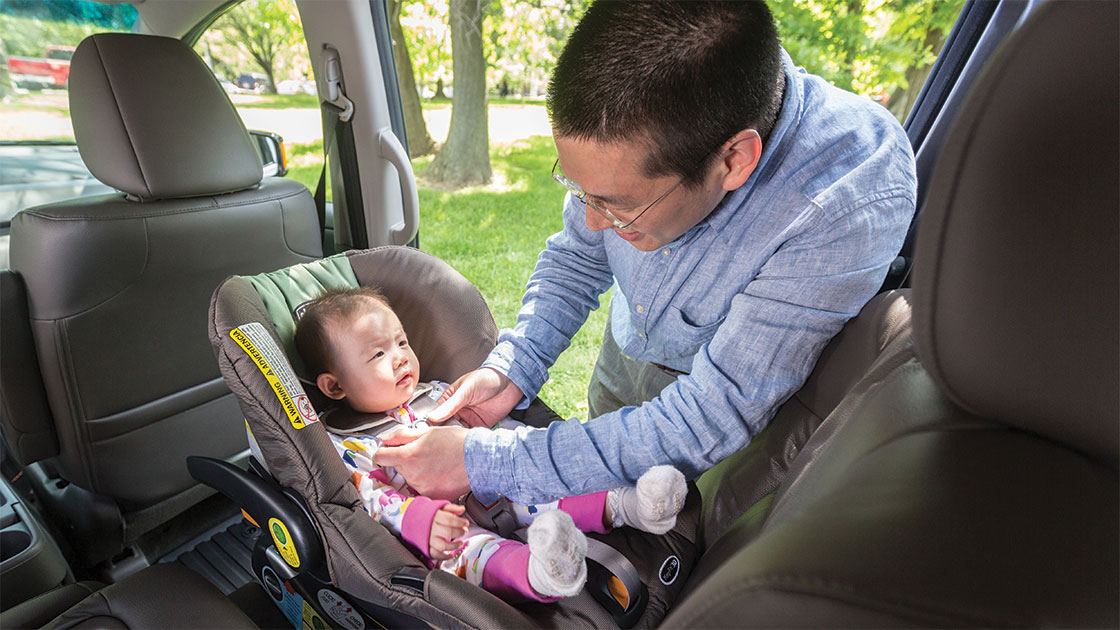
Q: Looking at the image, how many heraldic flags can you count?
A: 0